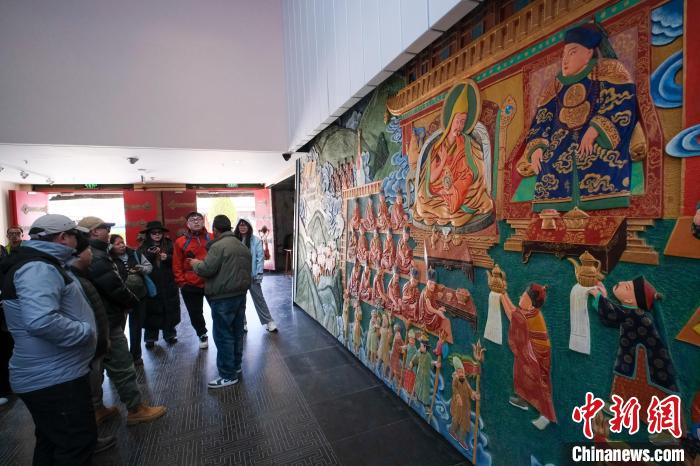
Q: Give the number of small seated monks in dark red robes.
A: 15